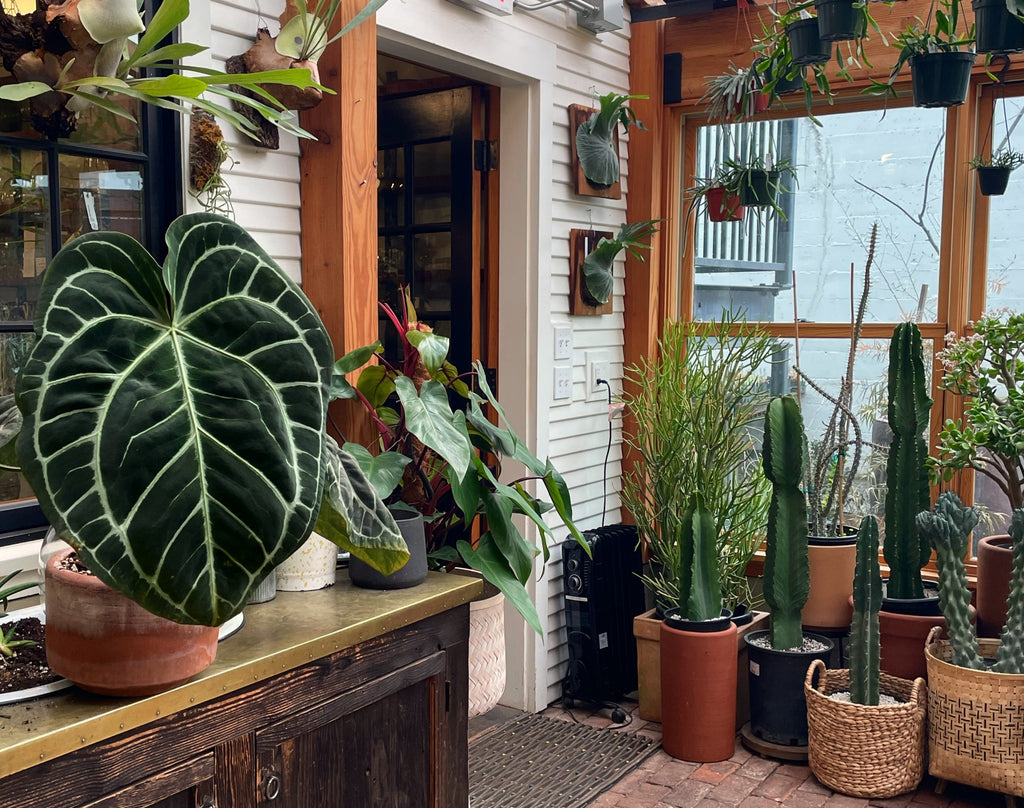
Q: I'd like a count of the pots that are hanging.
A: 9